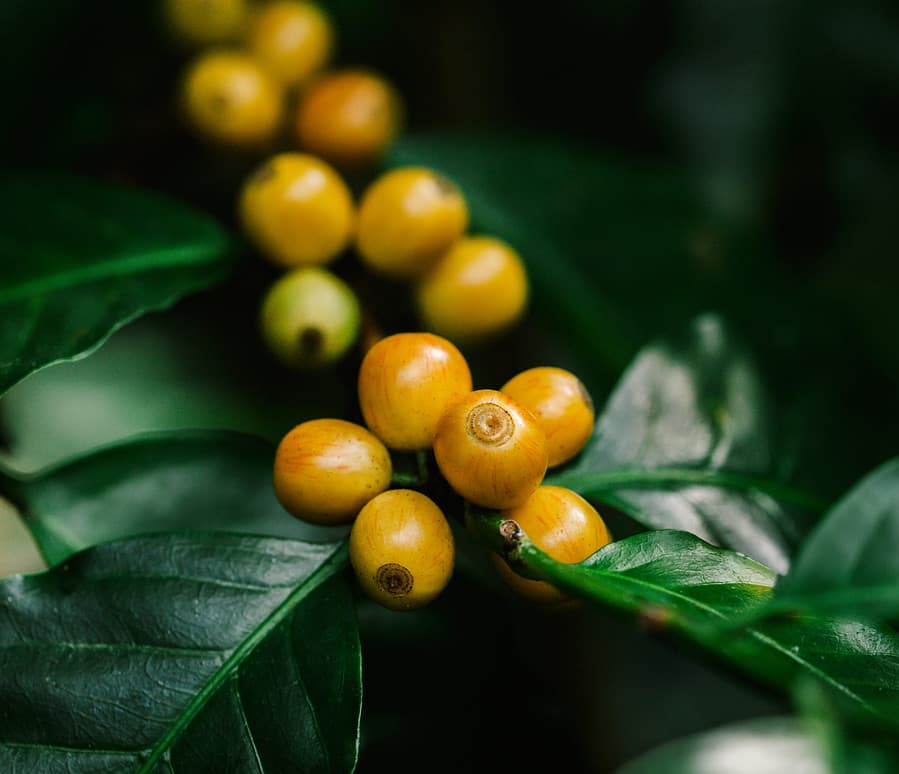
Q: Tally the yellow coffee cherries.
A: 13